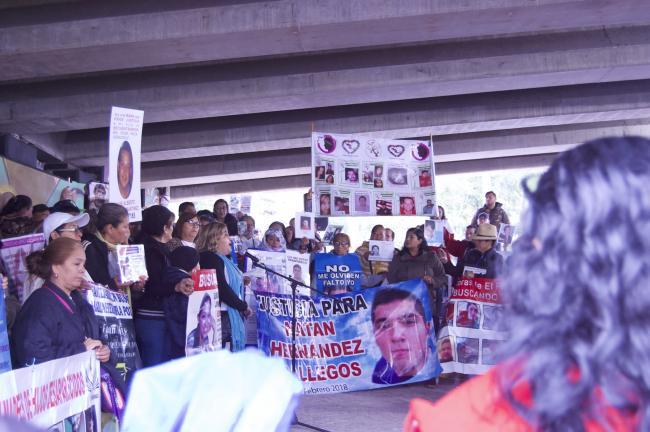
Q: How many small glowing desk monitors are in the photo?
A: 0